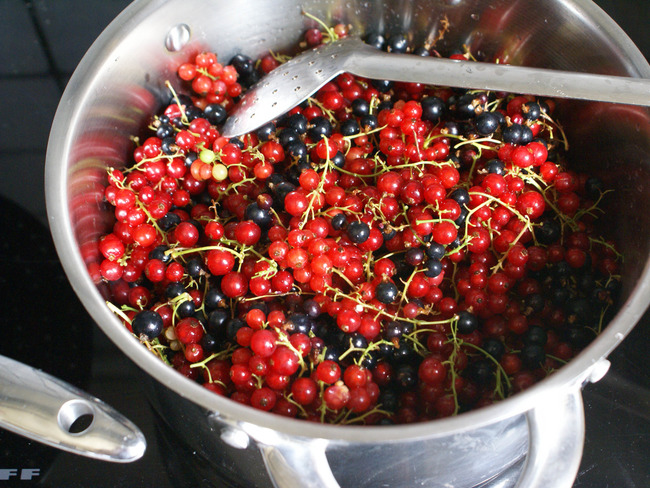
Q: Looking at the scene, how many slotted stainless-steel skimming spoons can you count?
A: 1